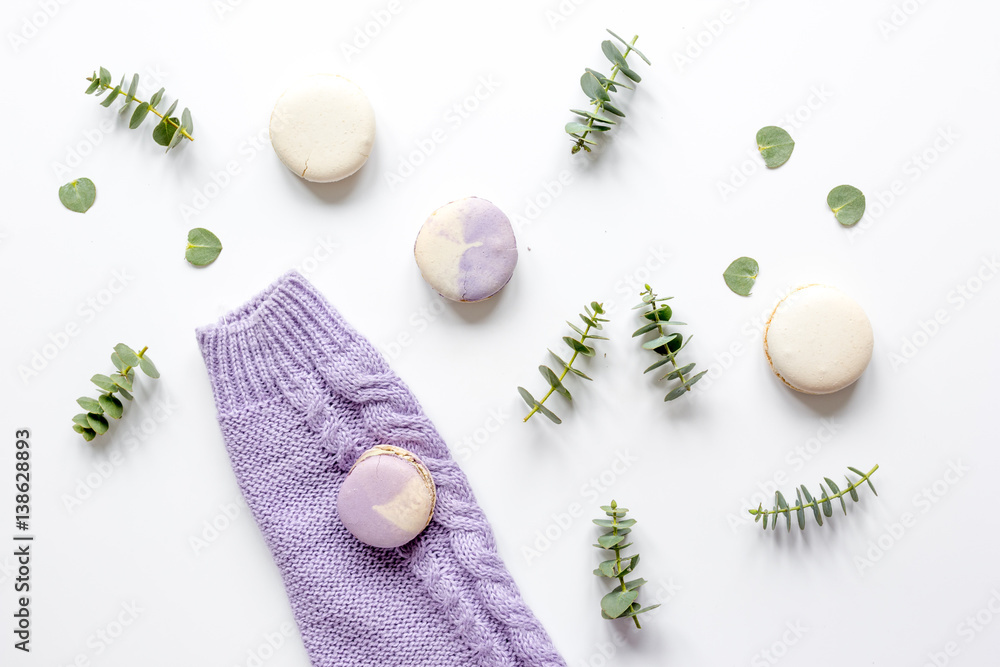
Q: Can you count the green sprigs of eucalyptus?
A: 7